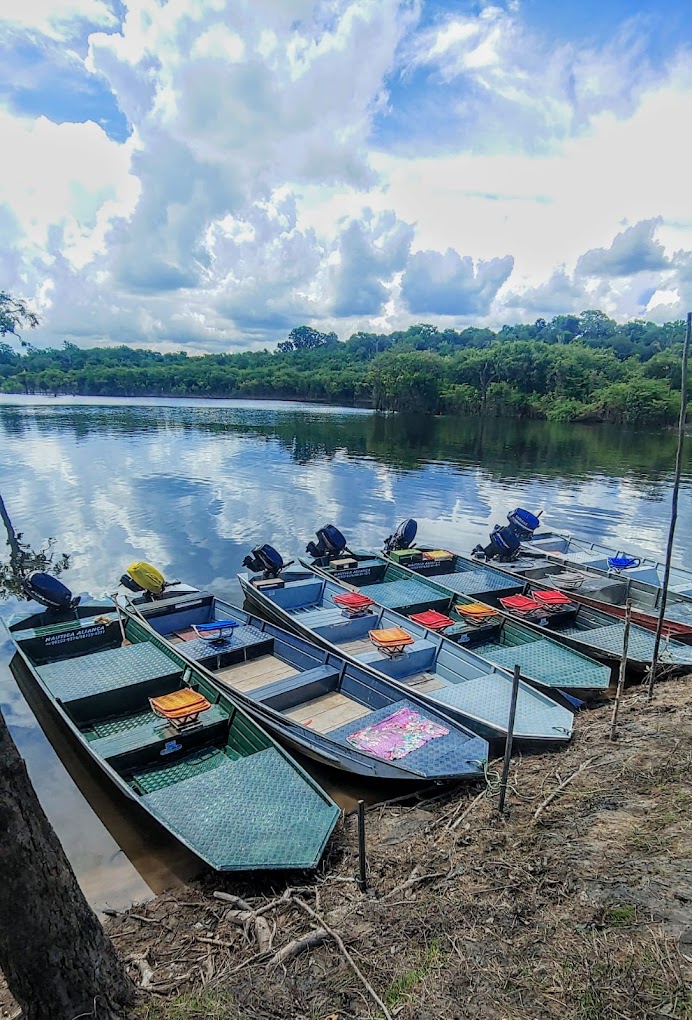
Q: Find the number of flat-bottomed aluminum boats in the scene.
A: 7